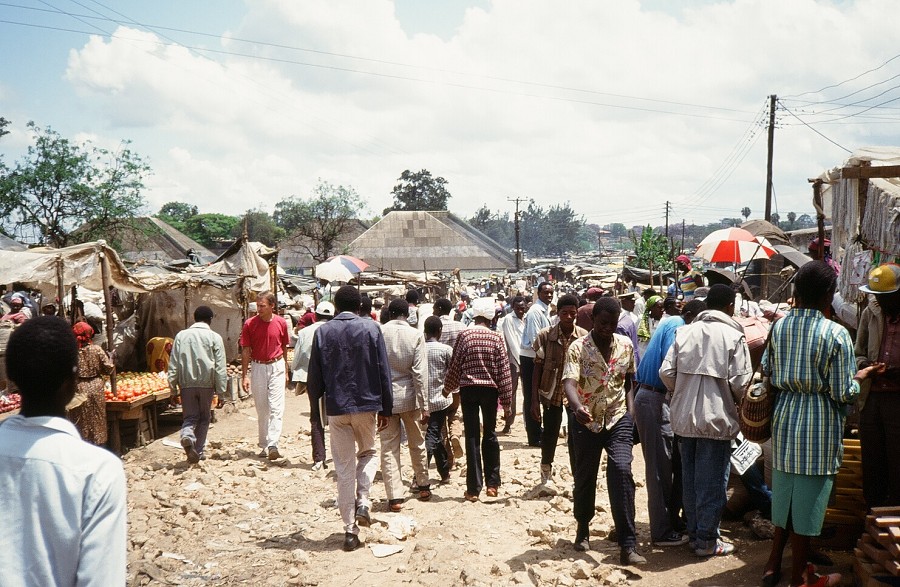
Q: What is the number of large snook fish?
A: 0